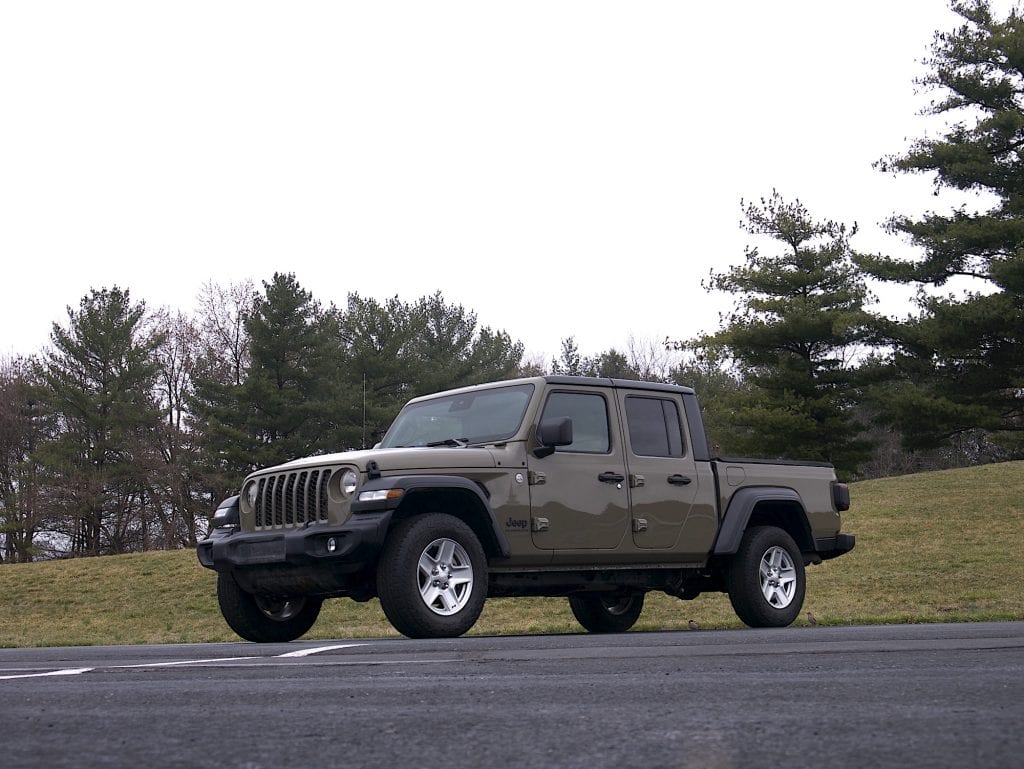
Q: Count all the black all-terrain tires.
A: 4